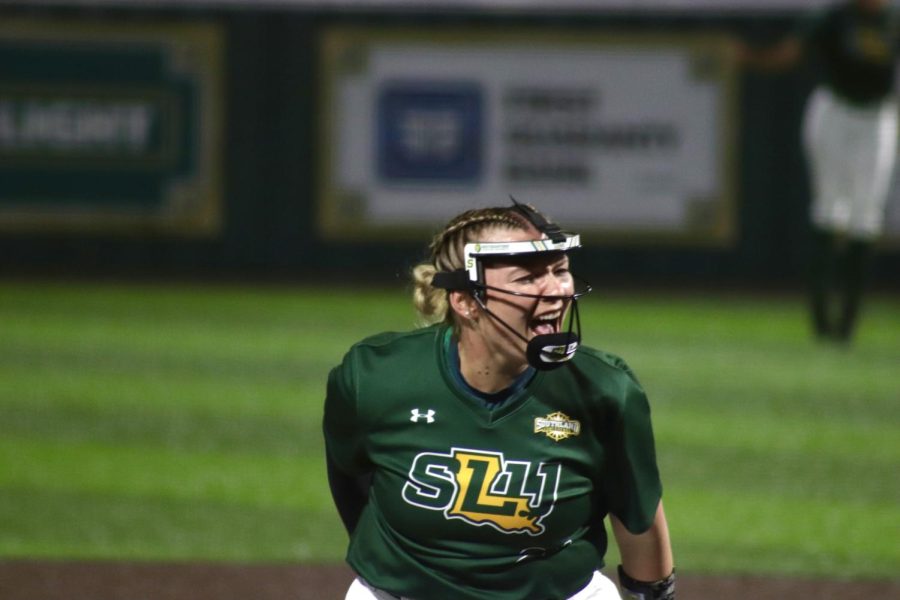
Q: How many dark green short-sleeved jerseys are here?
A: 2